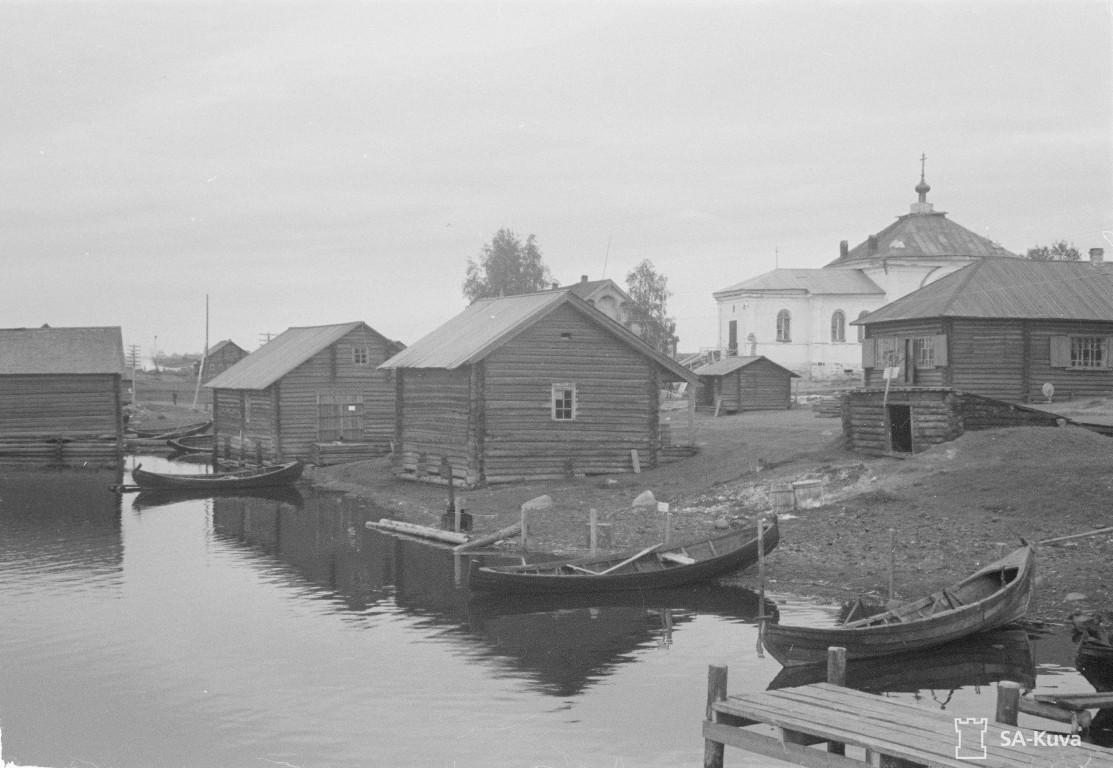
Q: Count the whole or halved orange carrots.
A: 0